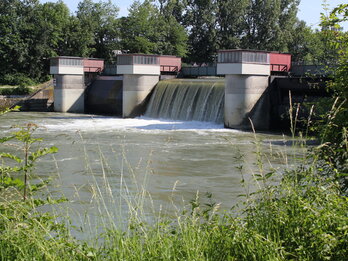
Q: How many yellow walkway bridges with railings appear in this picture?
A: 0